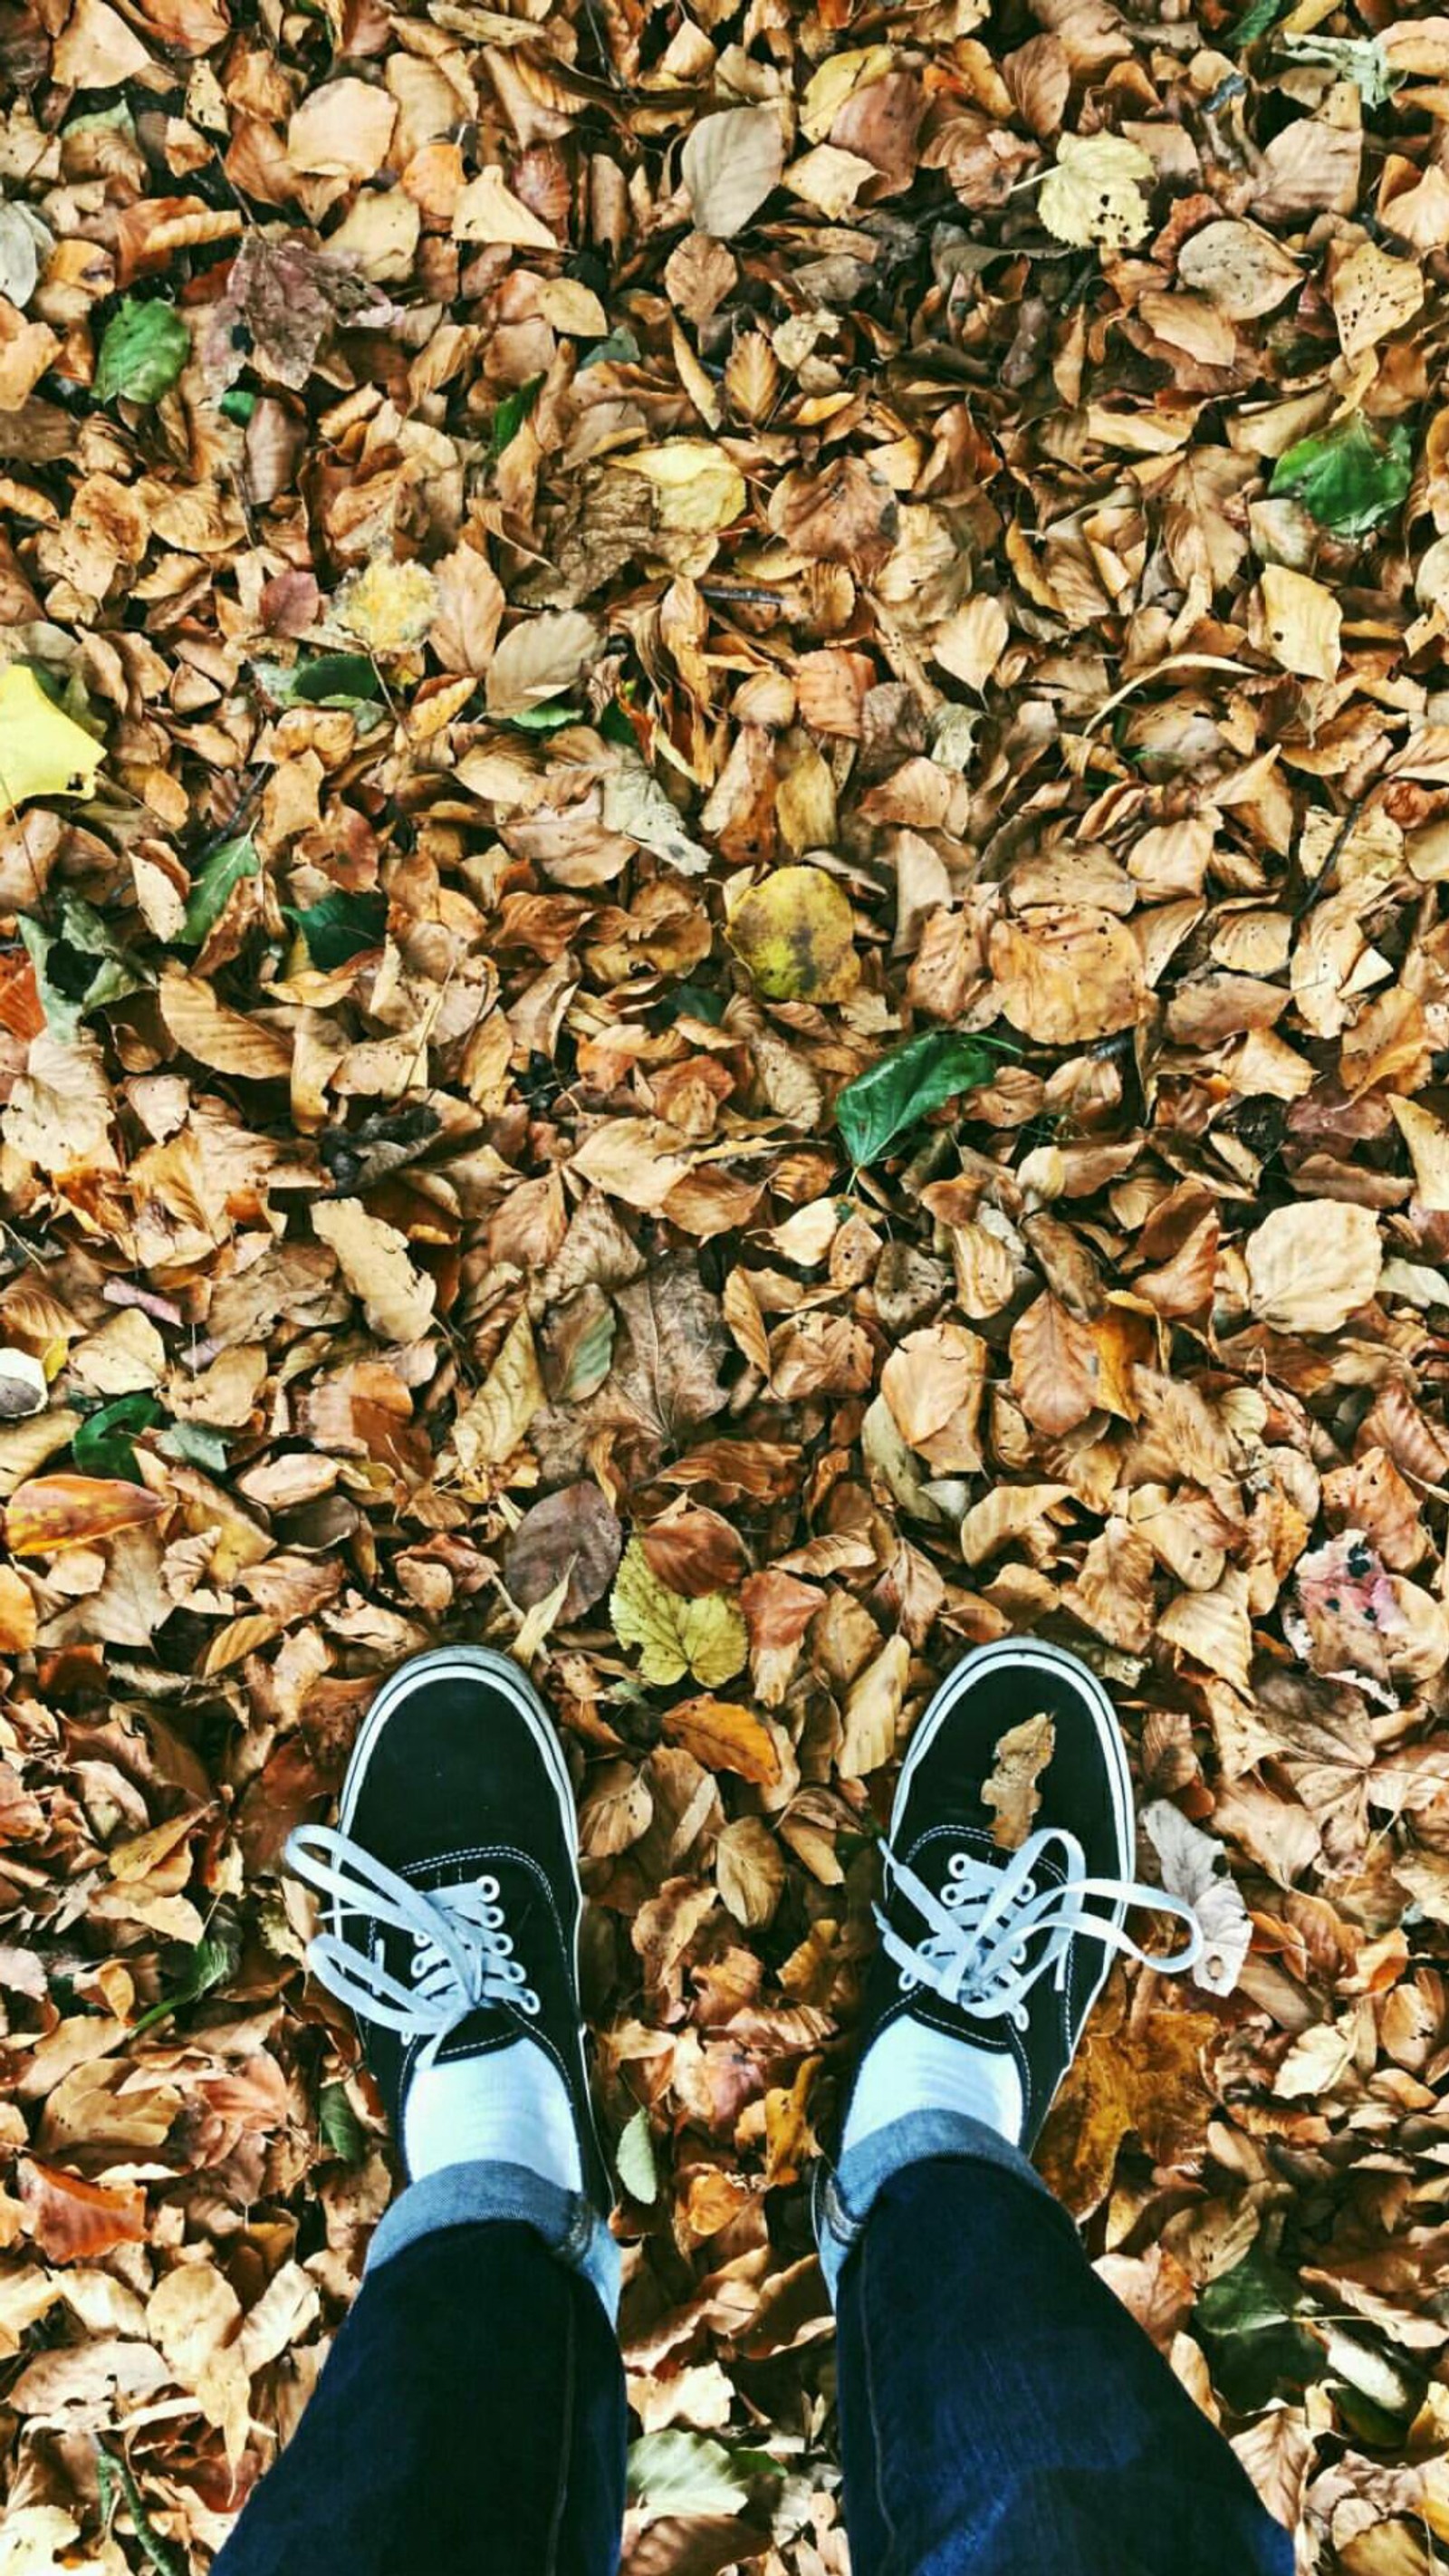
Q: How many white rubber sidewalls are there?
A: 2